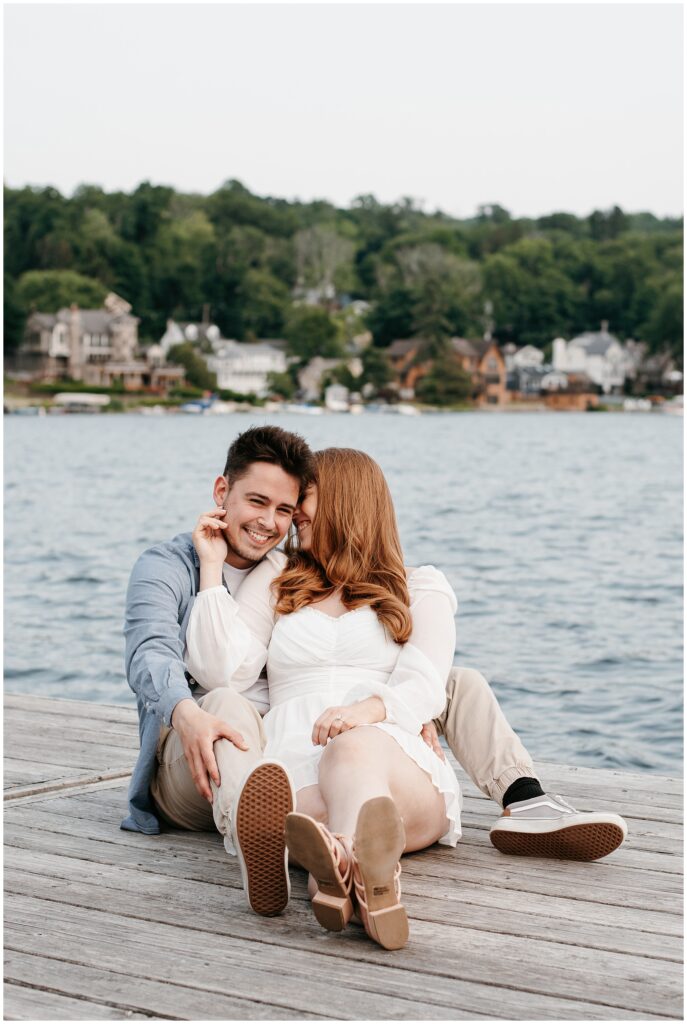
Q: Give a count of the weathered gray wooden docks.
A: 1